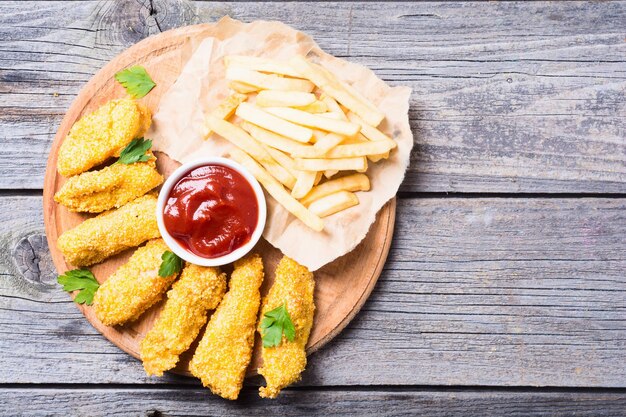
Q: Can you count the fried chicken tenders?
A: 7